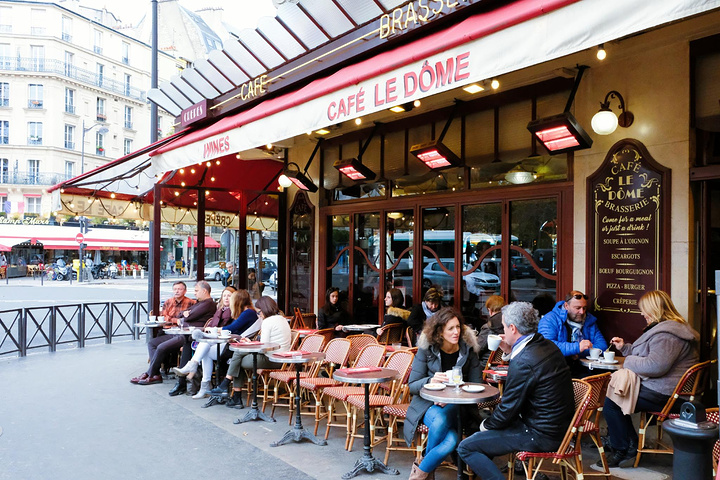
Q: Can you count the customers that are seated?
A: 13